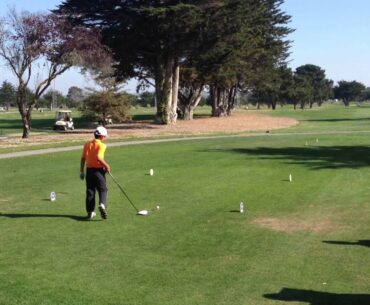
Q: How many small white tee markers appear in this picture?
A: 4